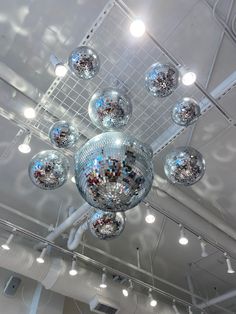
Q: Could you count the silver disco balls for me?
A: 9